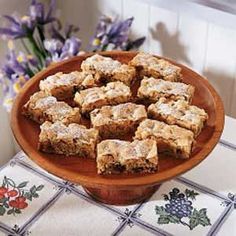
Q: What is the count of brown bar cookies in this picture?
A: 11